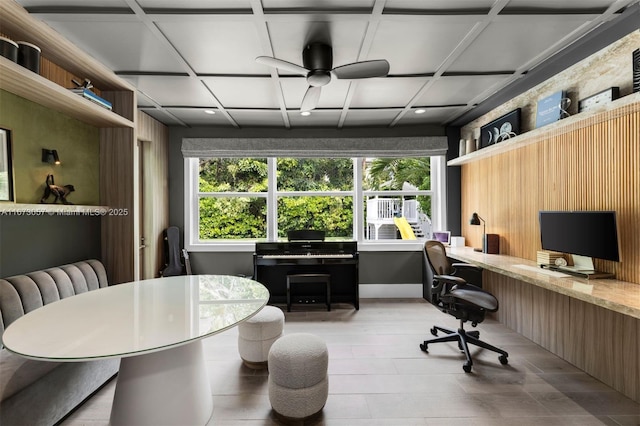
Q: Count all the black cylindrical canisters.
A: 2